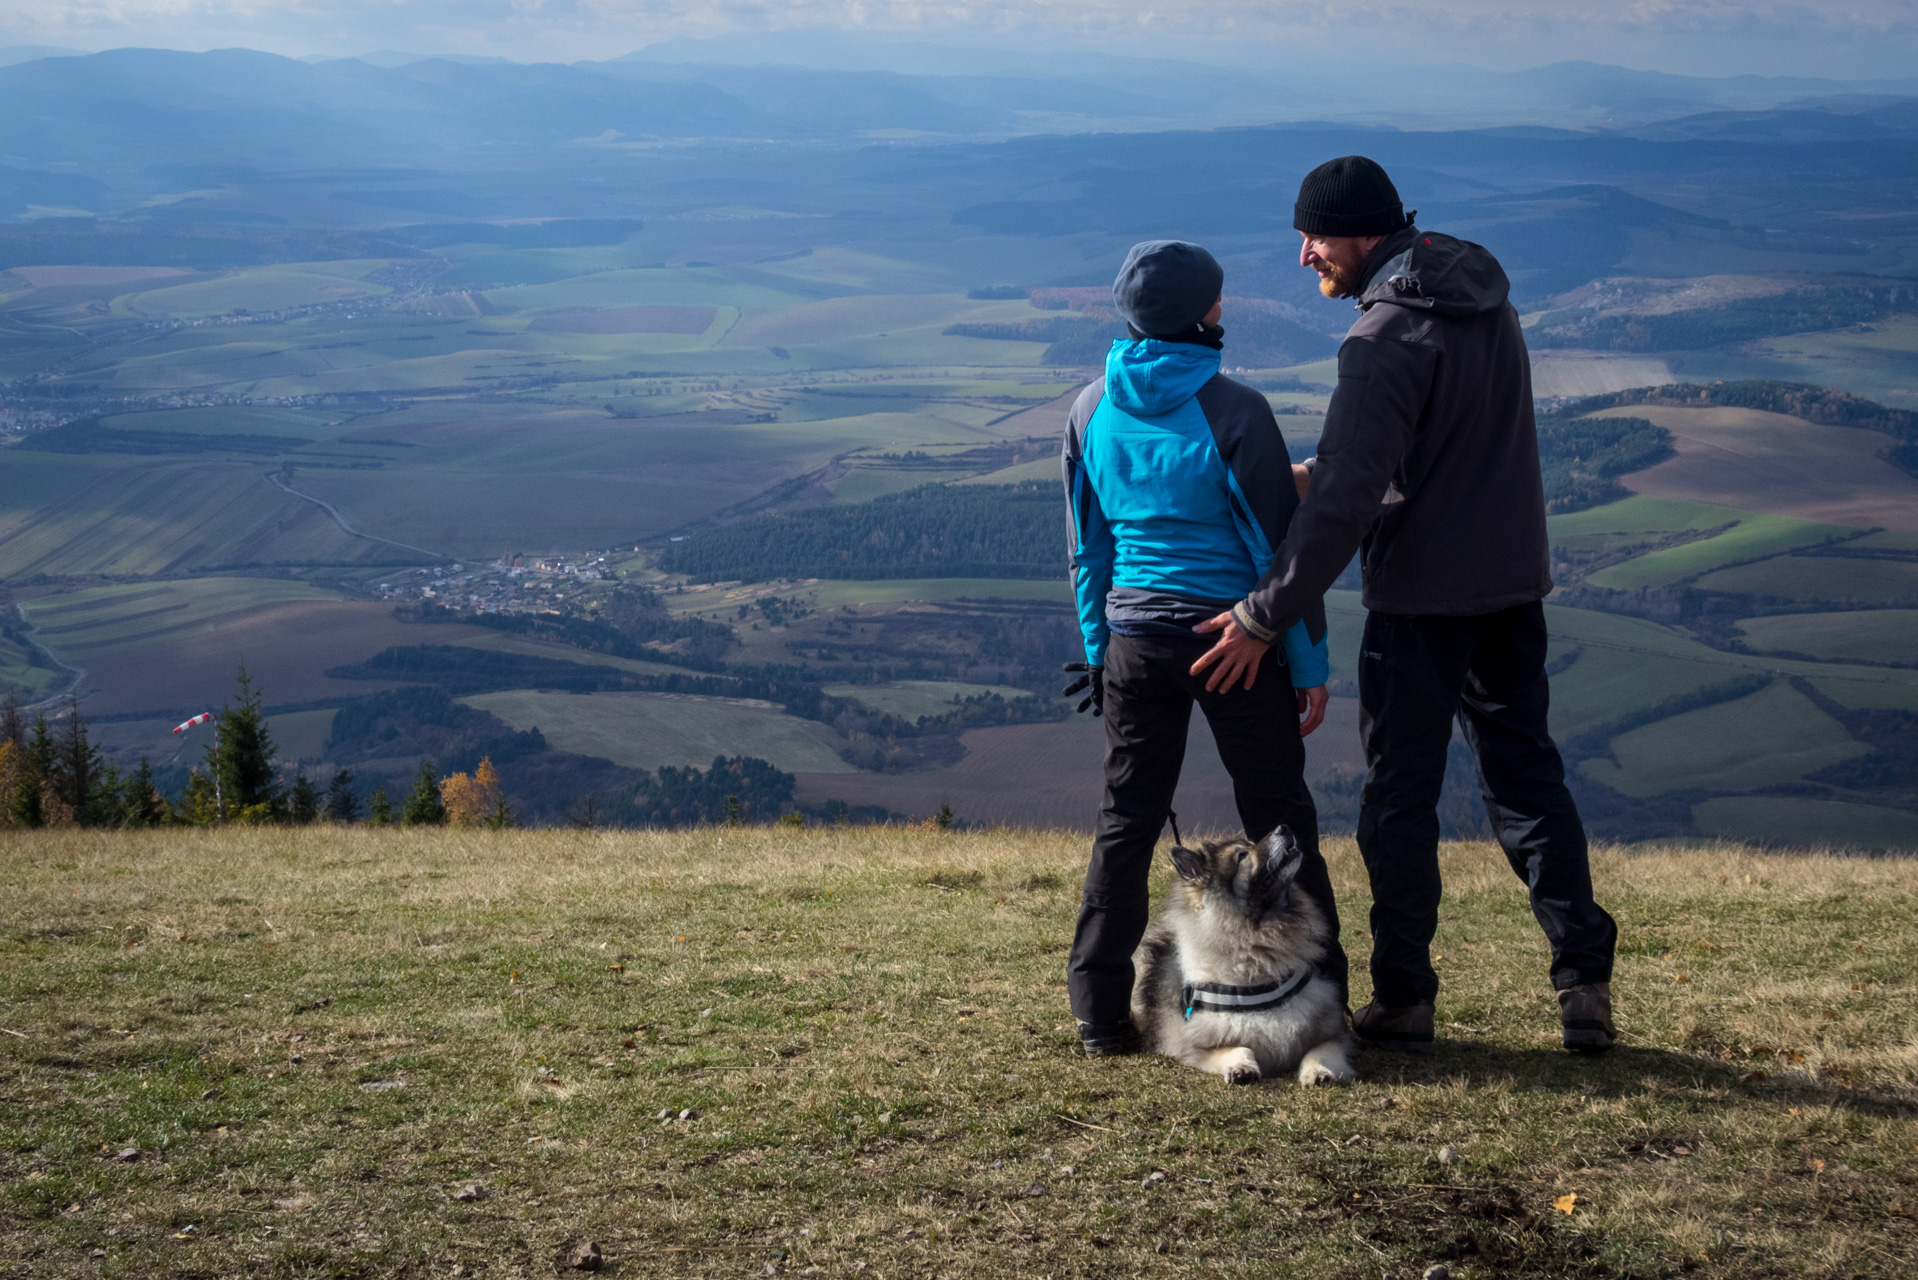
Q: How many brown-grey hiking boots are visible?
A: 2